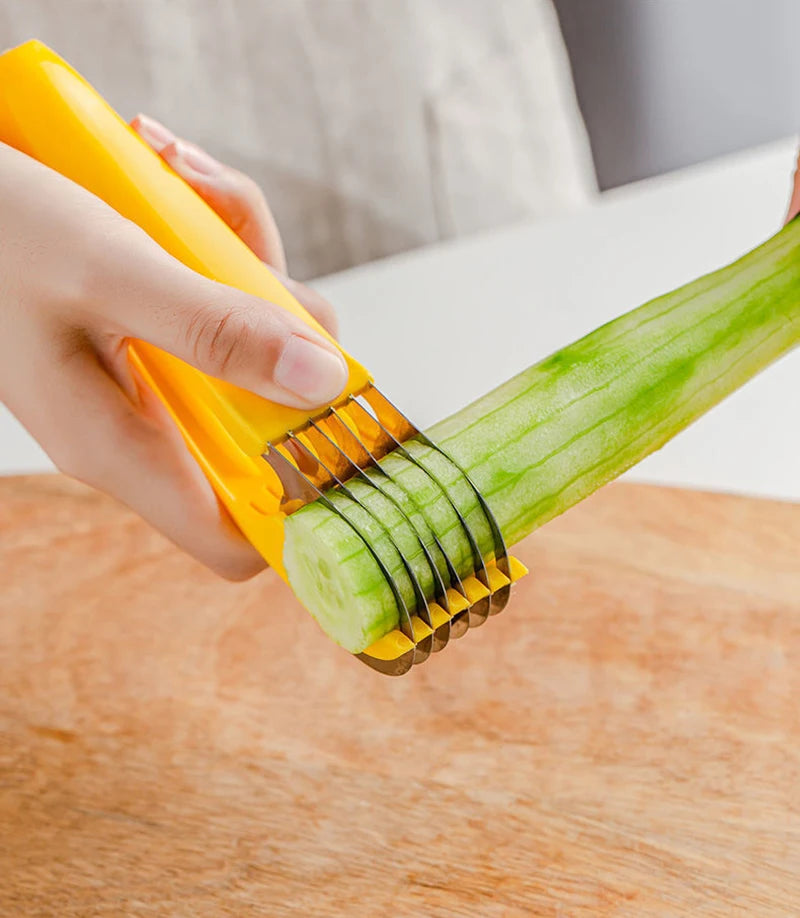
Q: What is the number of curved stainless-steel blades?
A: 6